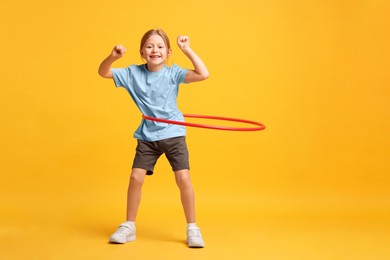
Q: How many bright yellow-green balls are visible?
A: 0